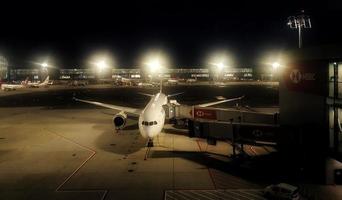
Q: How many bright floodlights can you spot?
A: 5